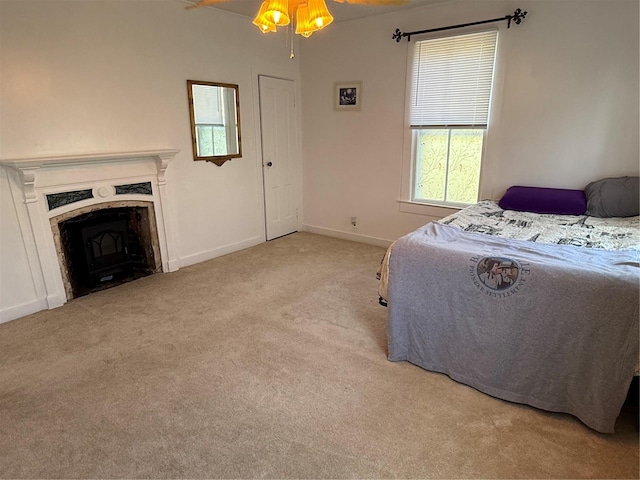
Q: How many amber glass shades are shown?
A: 4